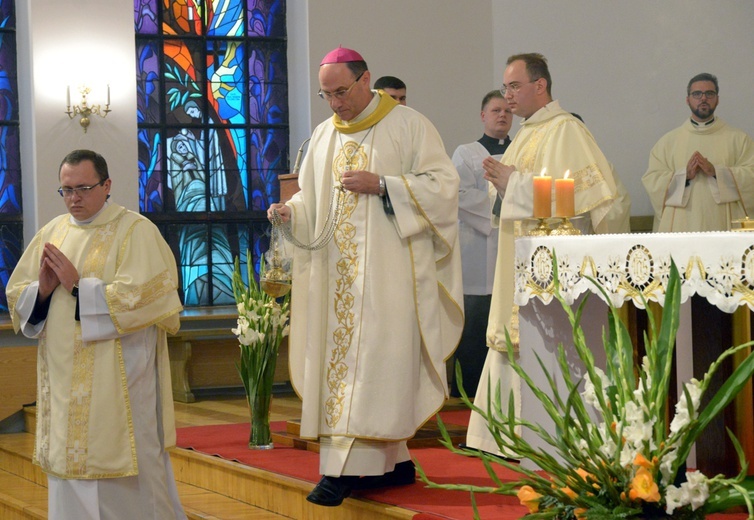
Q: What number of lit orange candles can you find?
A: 2